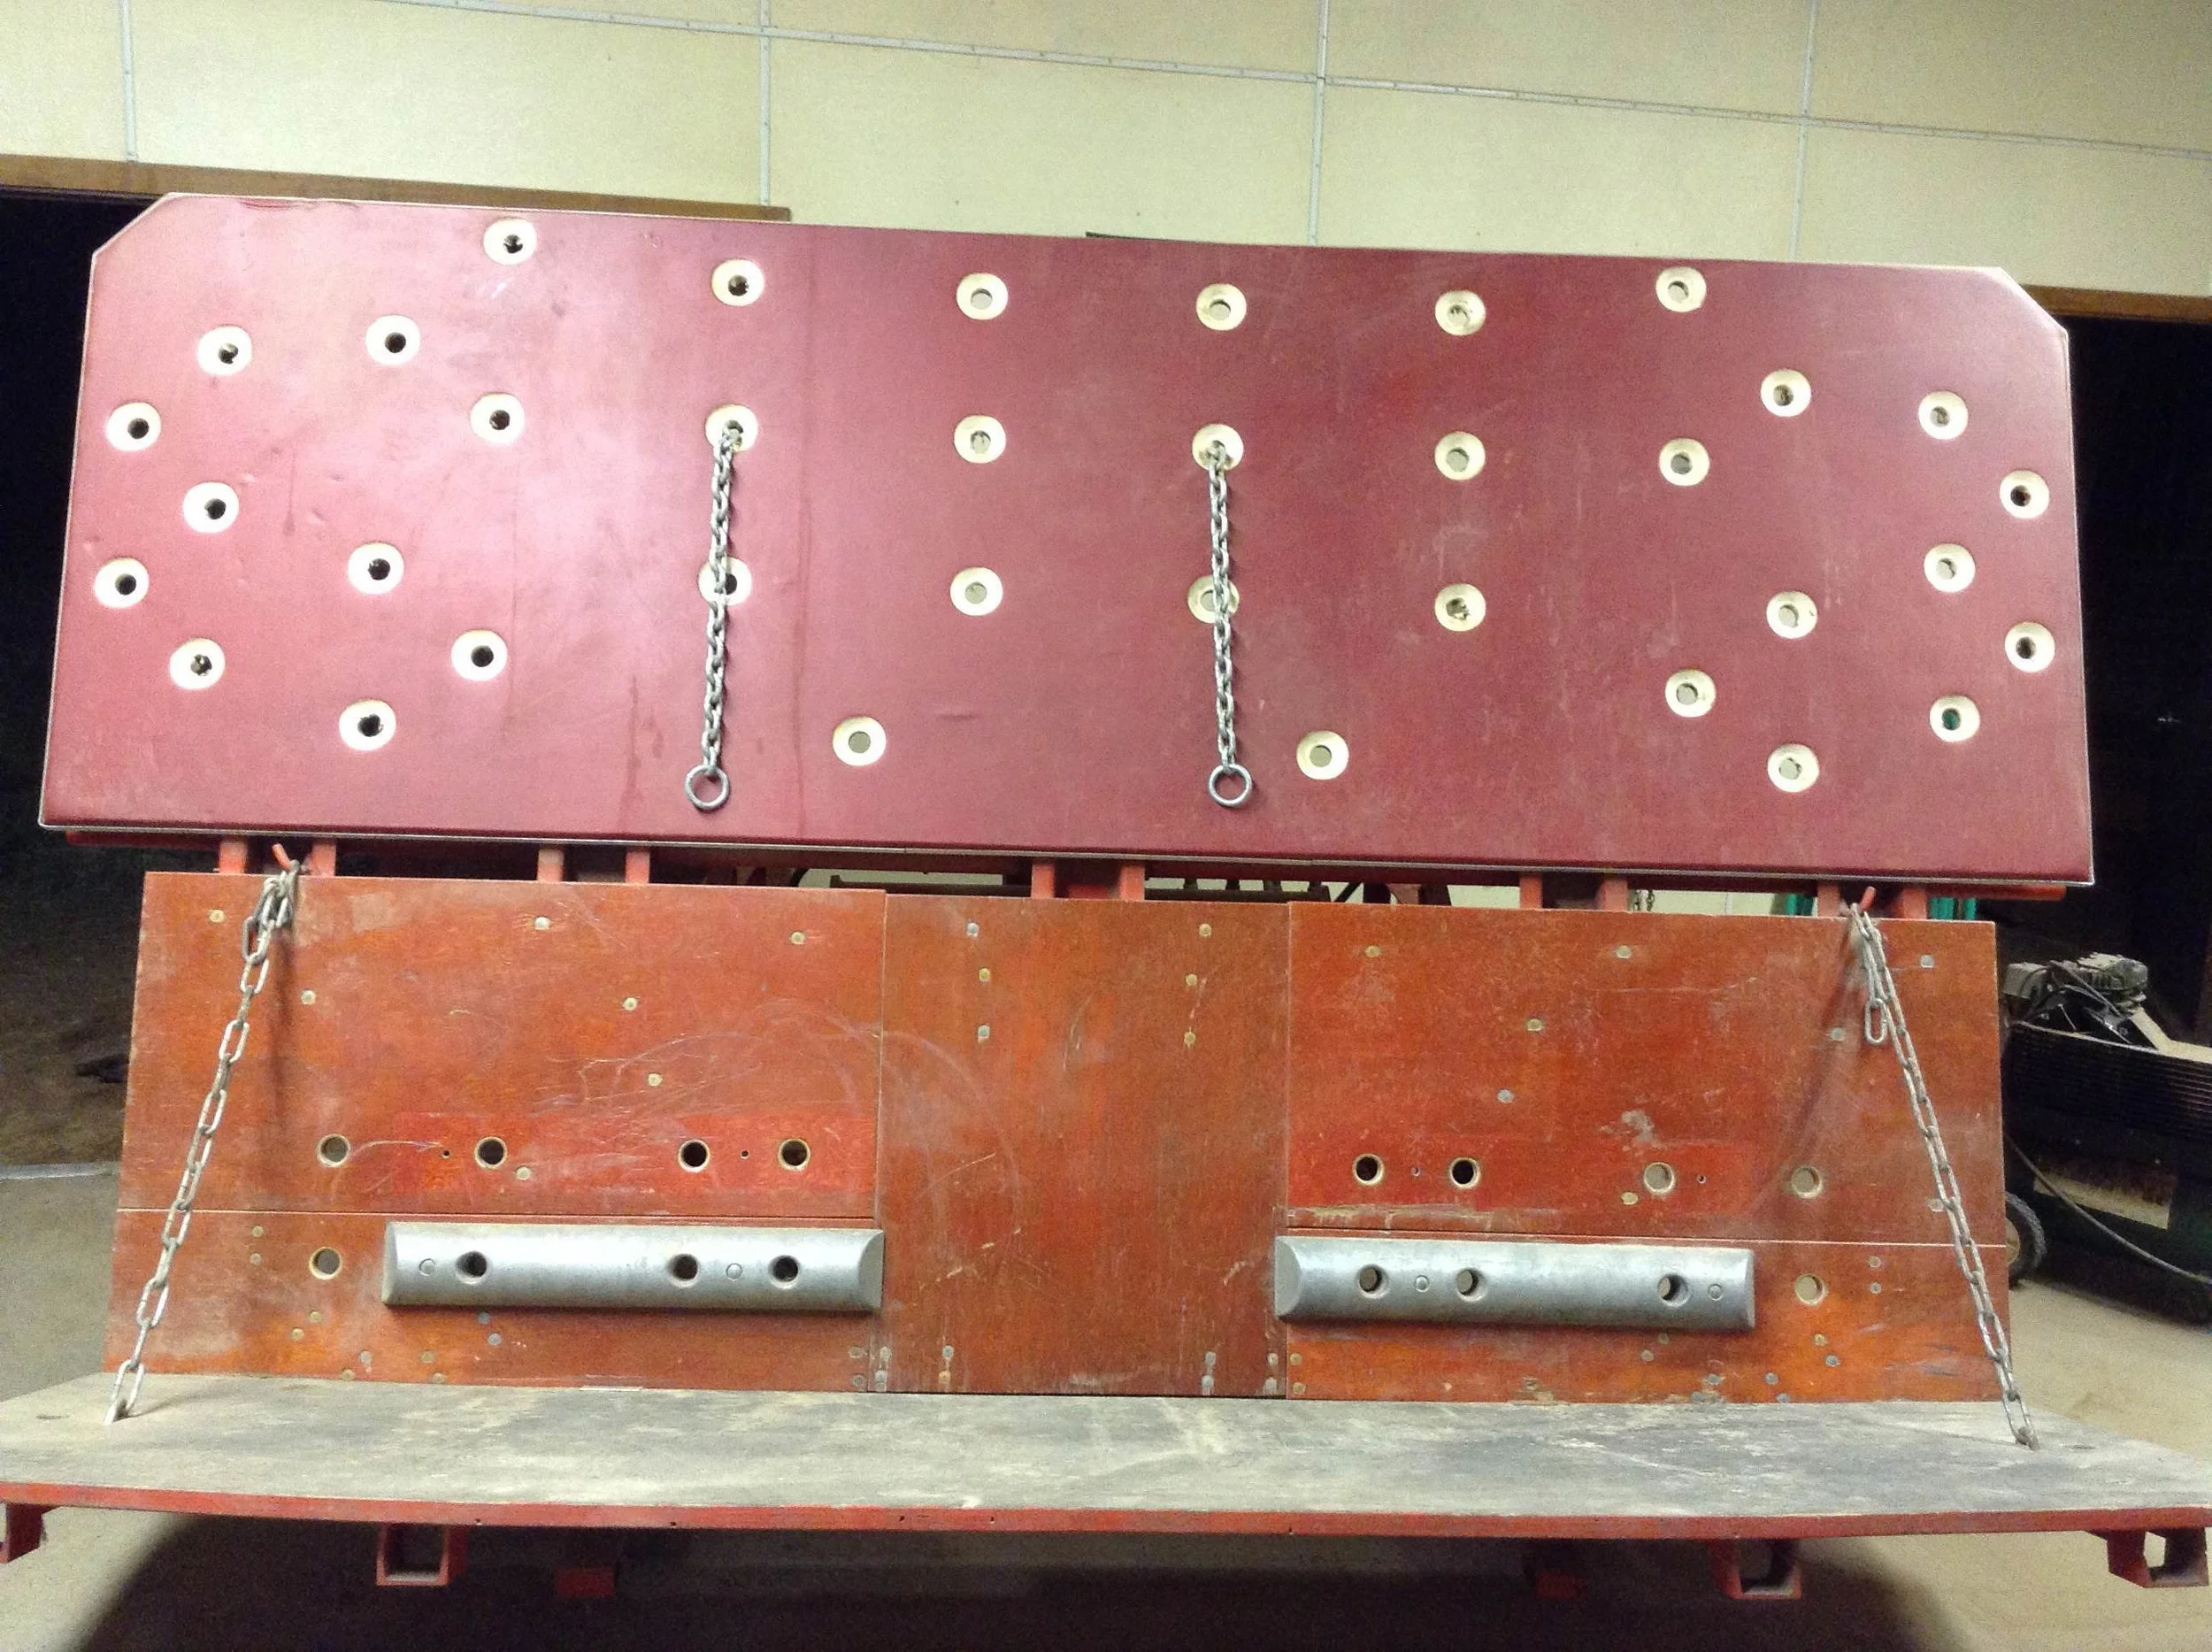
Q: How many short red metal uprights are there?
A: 10